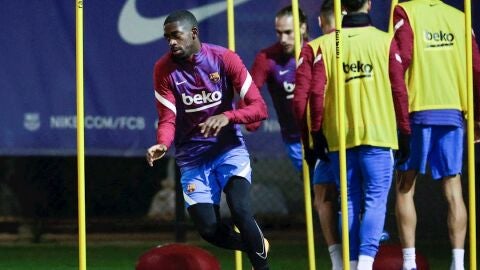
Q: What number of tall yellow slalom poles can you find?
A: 6